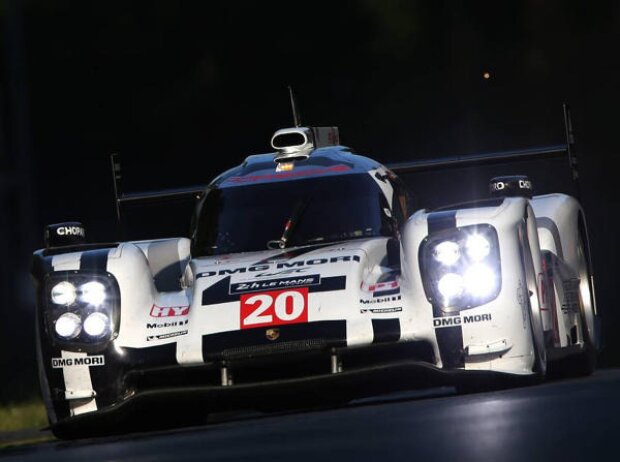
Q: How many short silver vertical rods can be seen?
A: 2